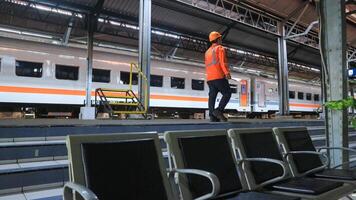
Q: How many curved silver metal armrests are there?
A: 5